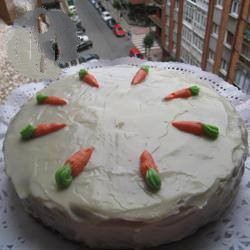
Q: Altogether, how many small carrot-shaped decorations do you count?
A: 8